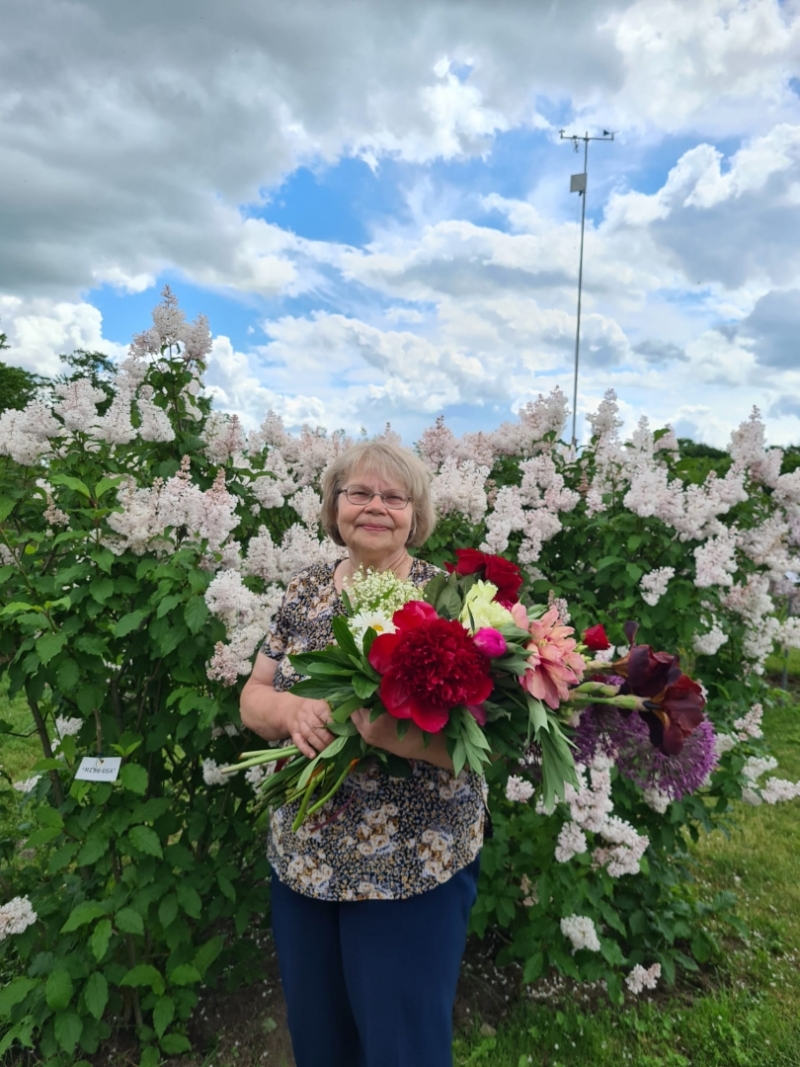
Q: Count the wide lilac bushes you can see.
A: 2